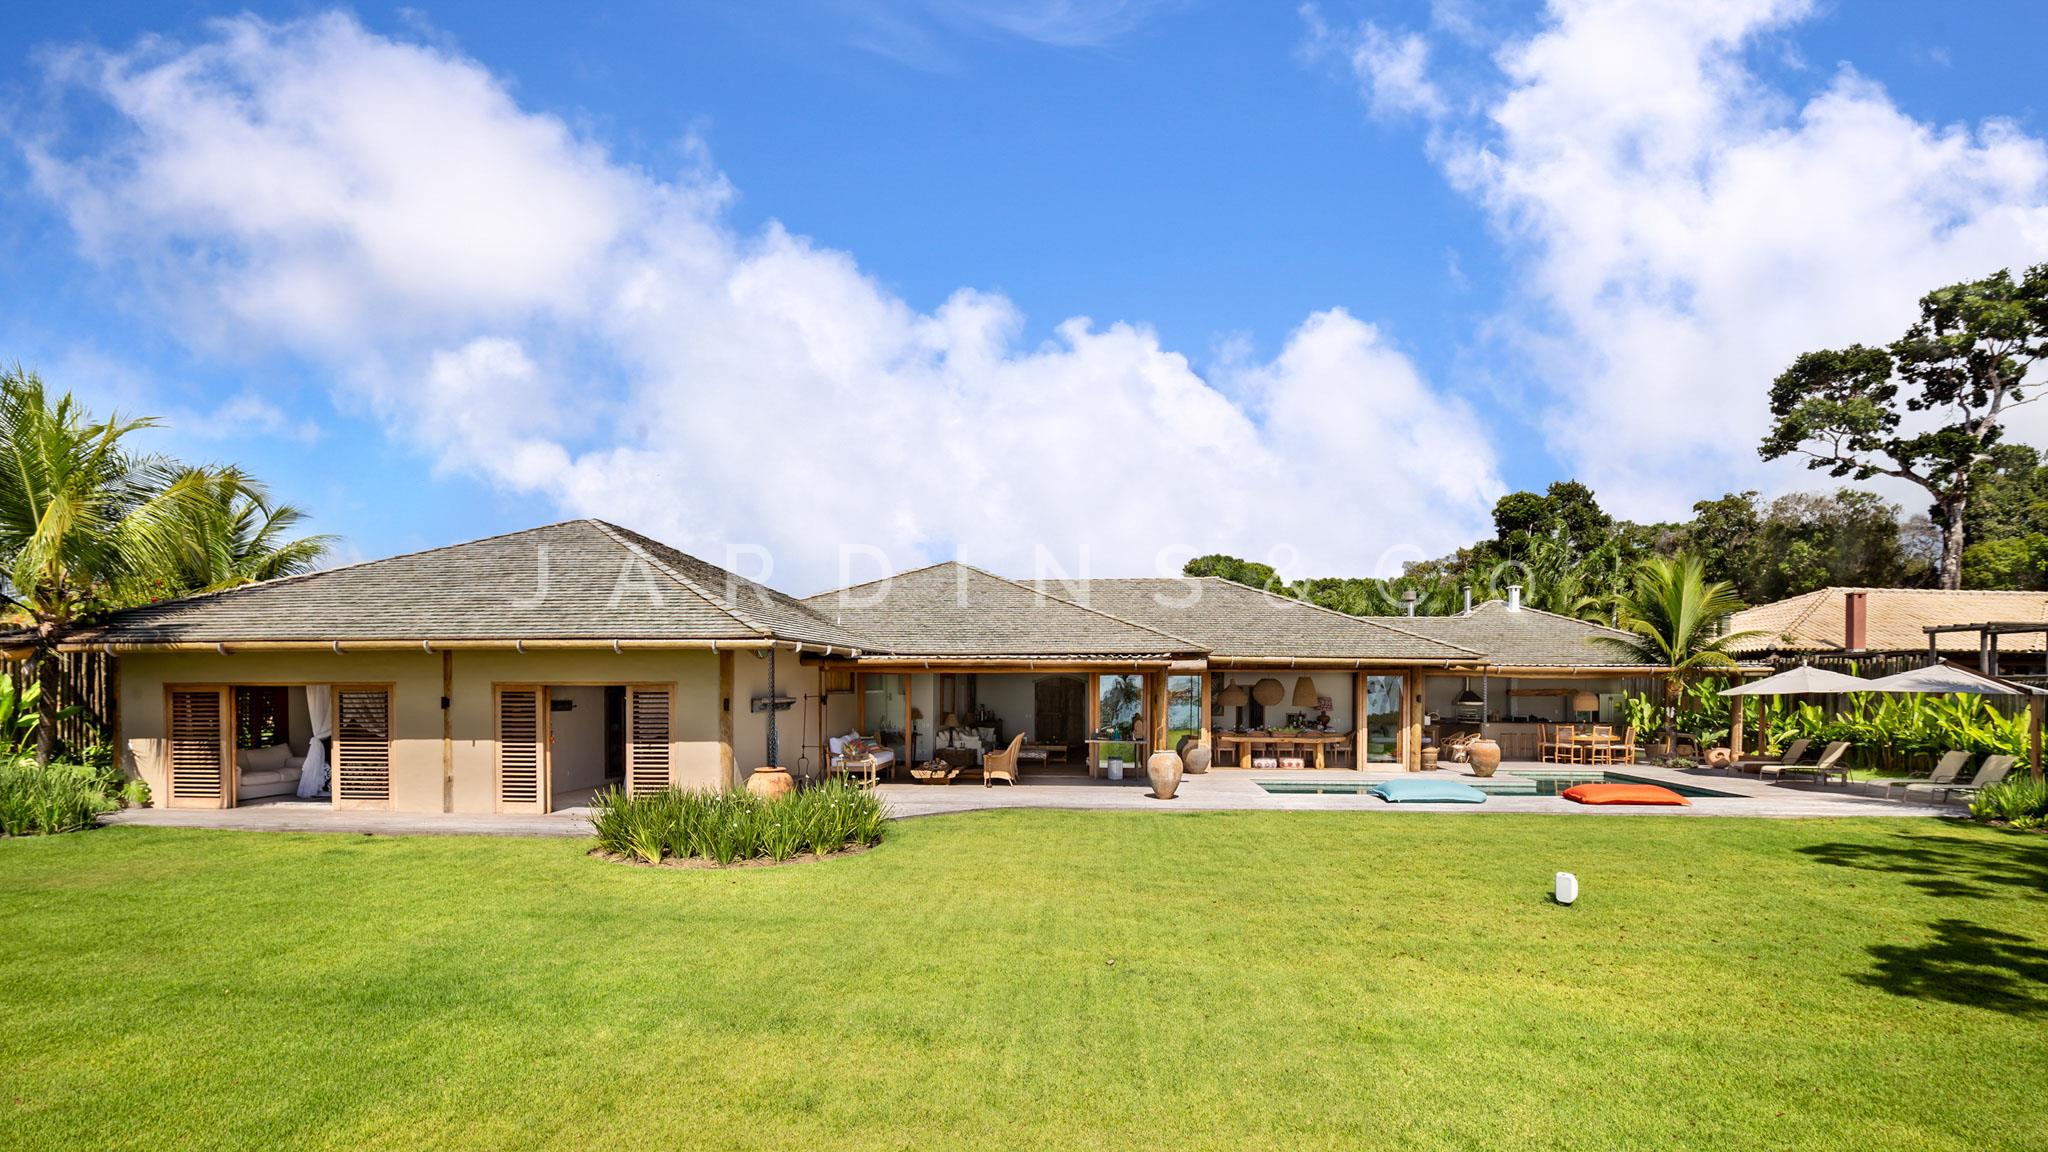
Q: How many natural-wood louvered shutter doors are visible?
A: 4